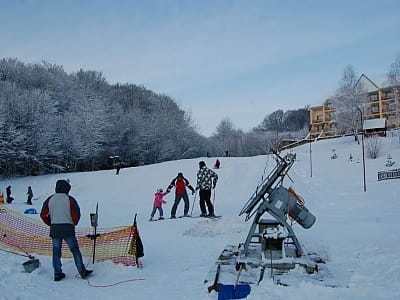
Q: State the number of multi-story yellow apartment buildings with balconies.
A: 1